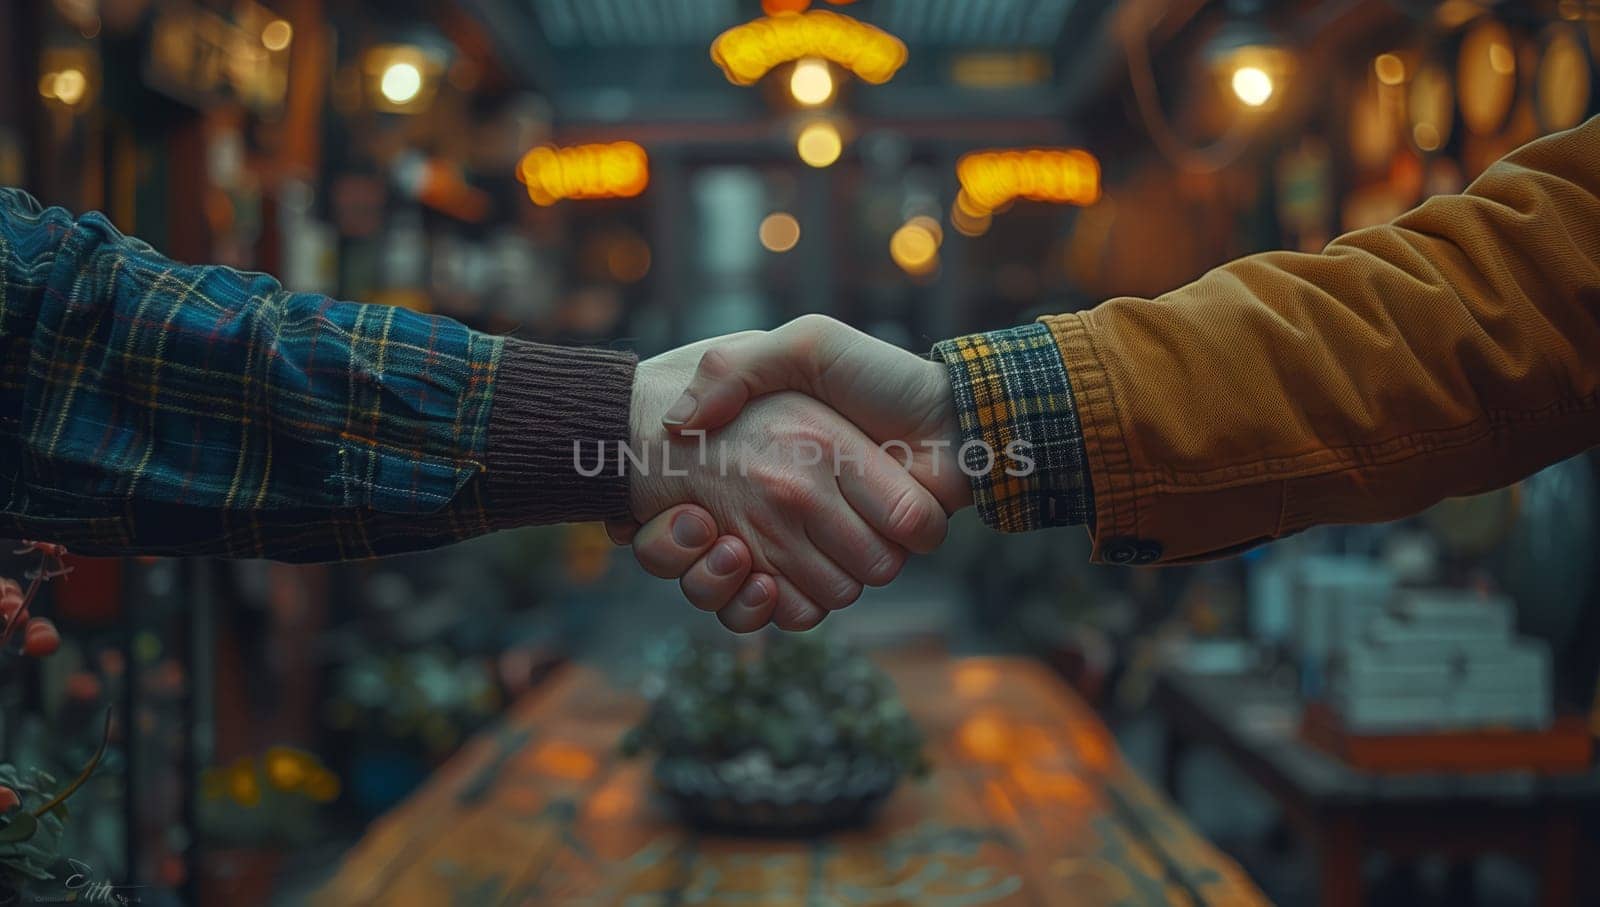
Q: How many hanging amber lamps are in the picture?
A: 3